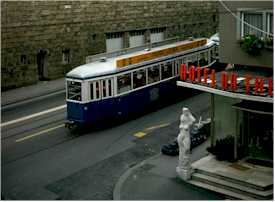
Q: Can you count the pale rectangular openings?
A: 3